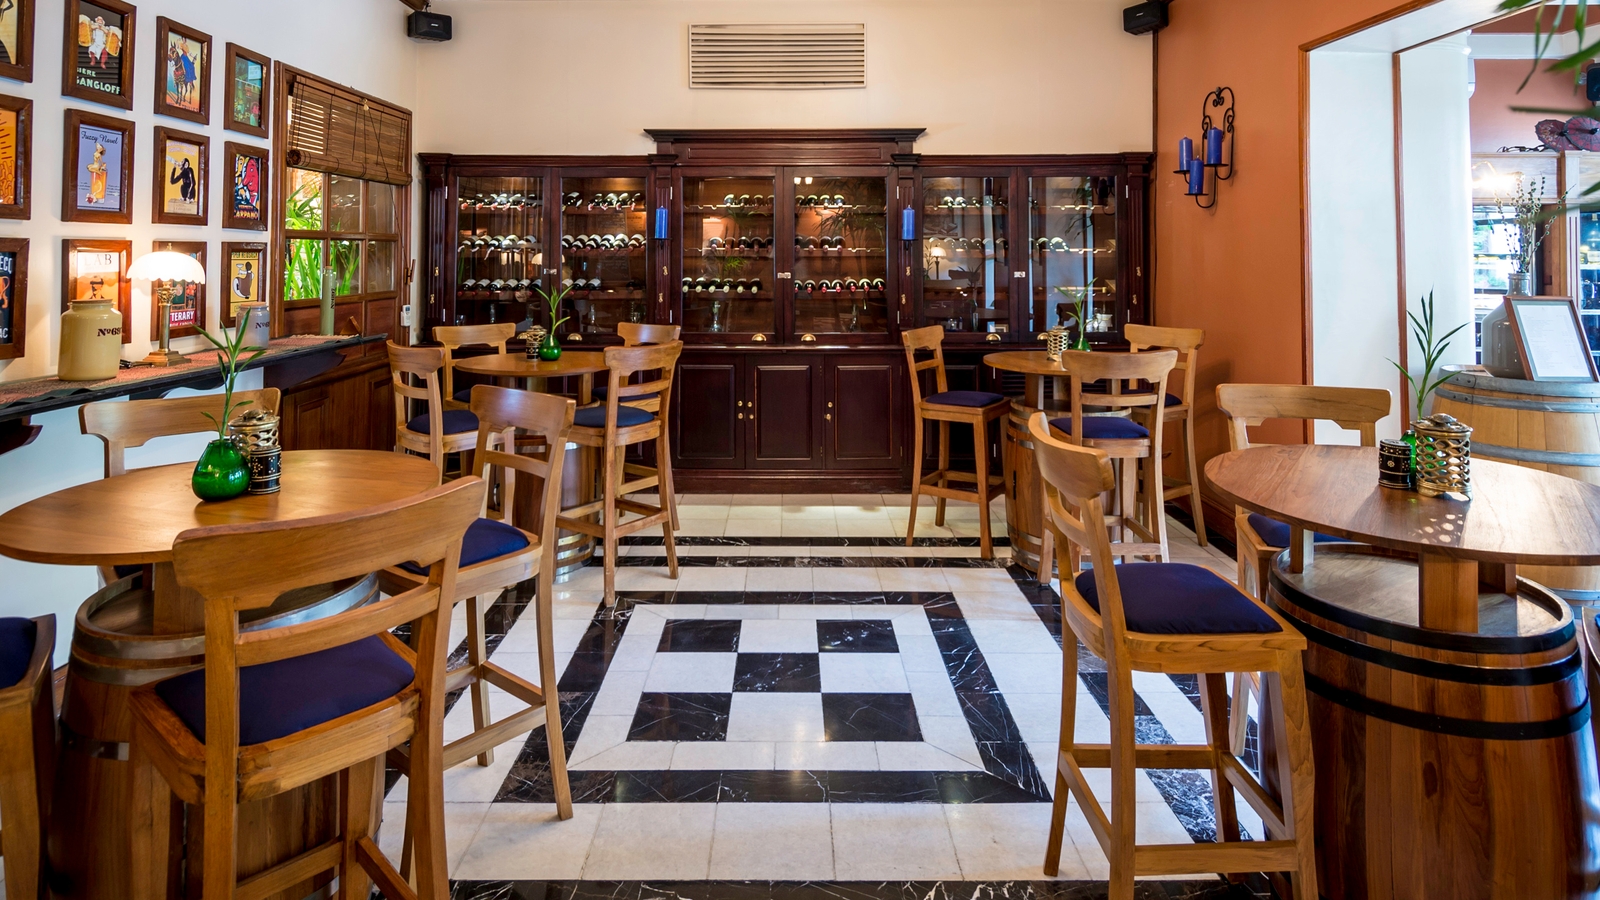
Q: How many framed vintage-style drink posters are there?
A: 12